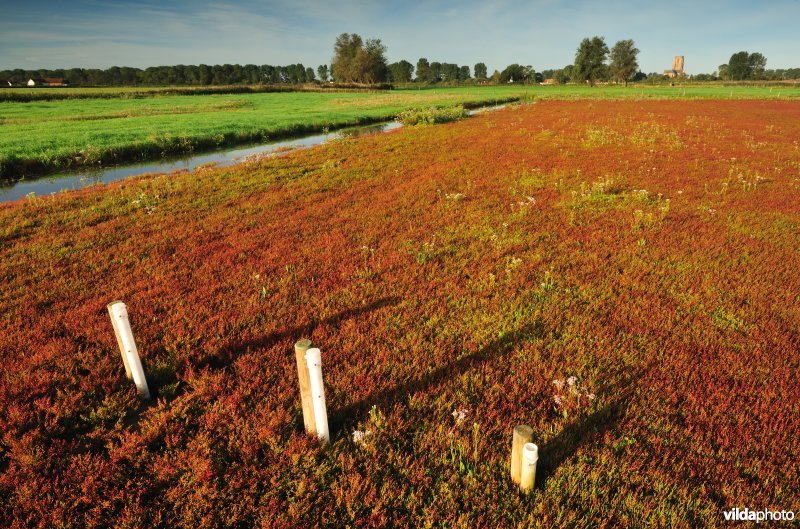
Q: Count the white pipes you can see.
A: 3